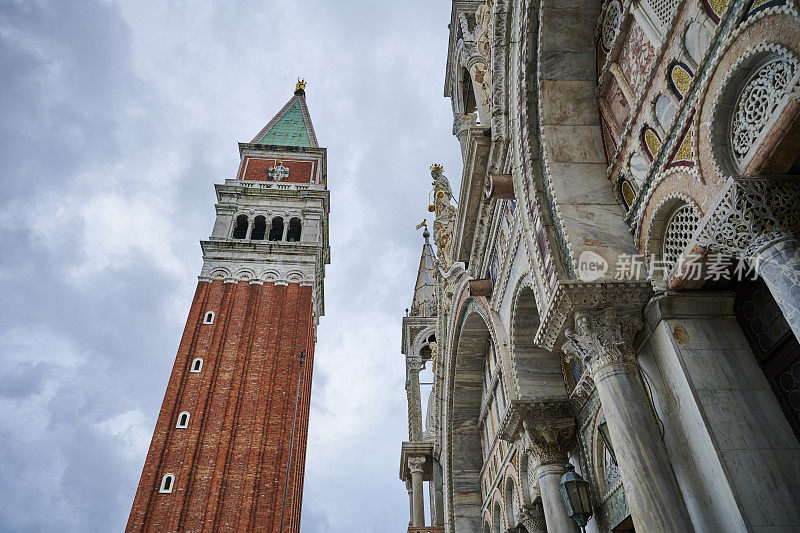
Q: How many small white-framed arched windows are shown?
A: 4